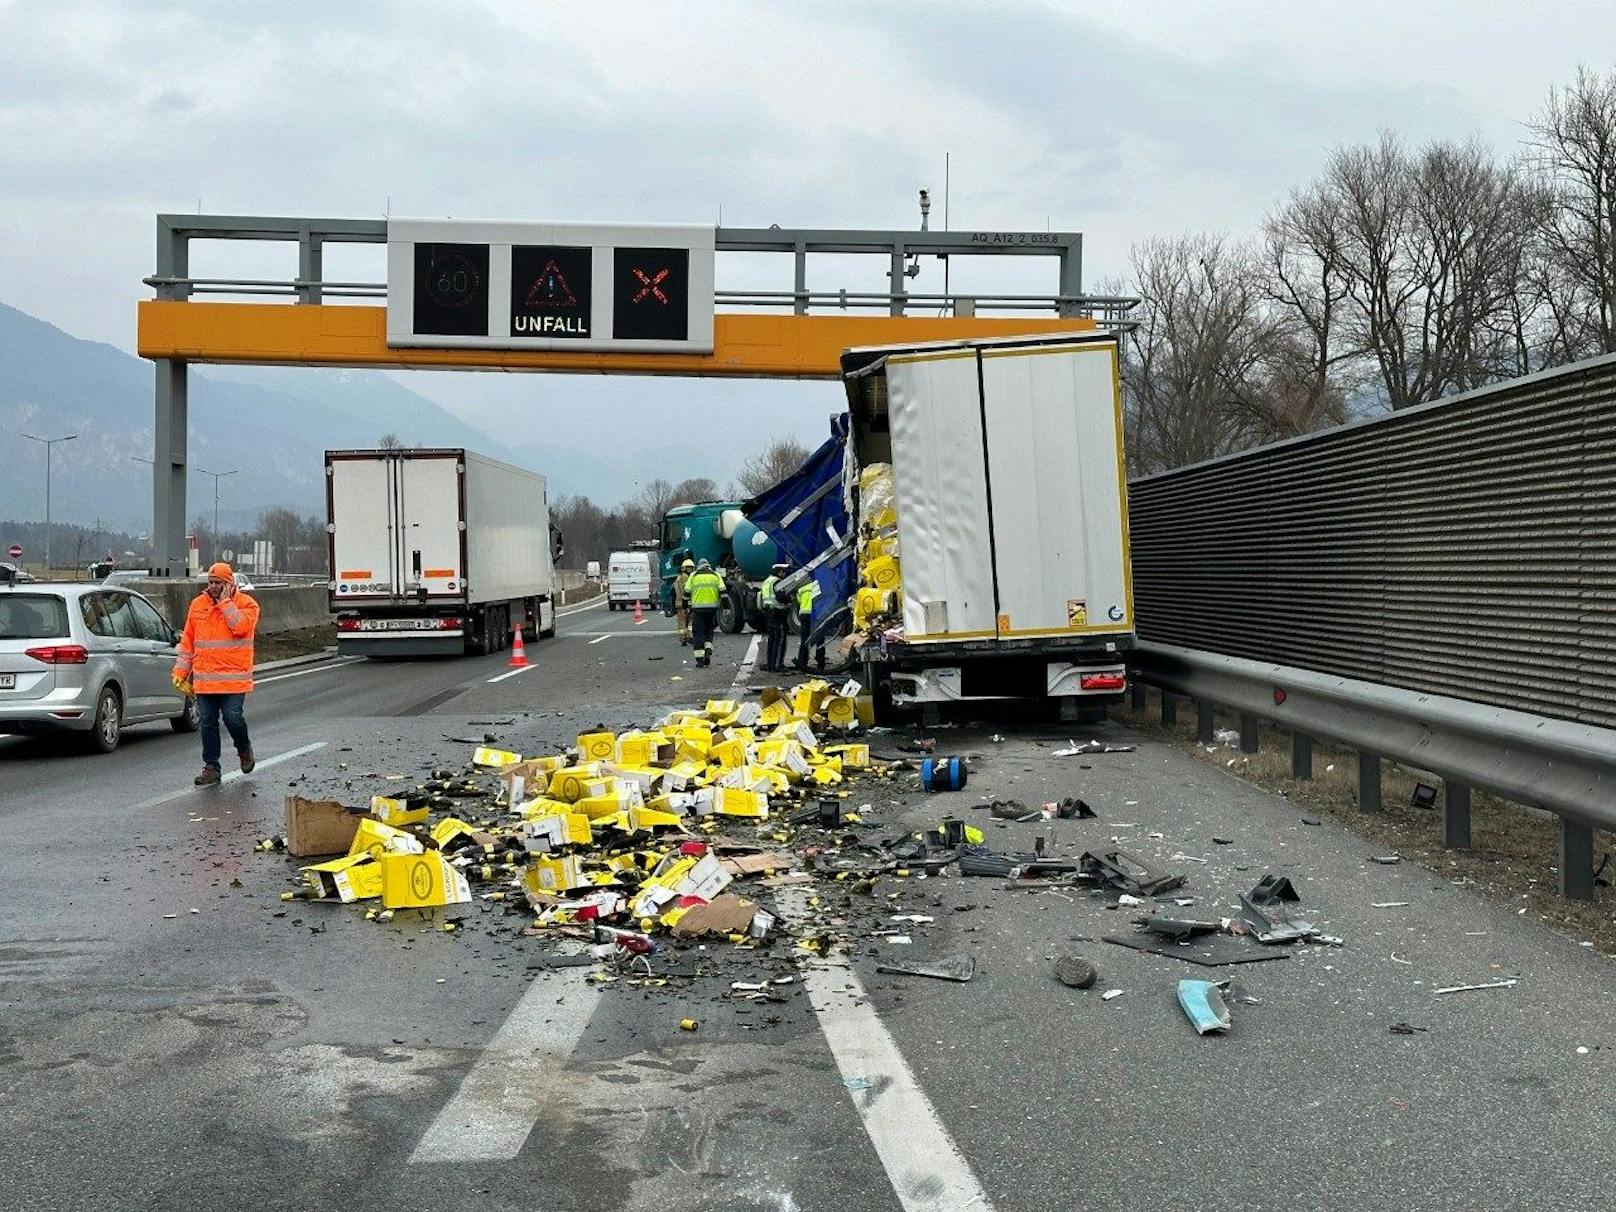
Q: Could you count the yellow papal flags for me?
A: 0